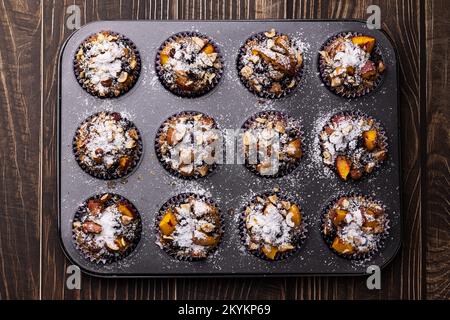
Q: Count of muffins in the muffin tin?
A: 12